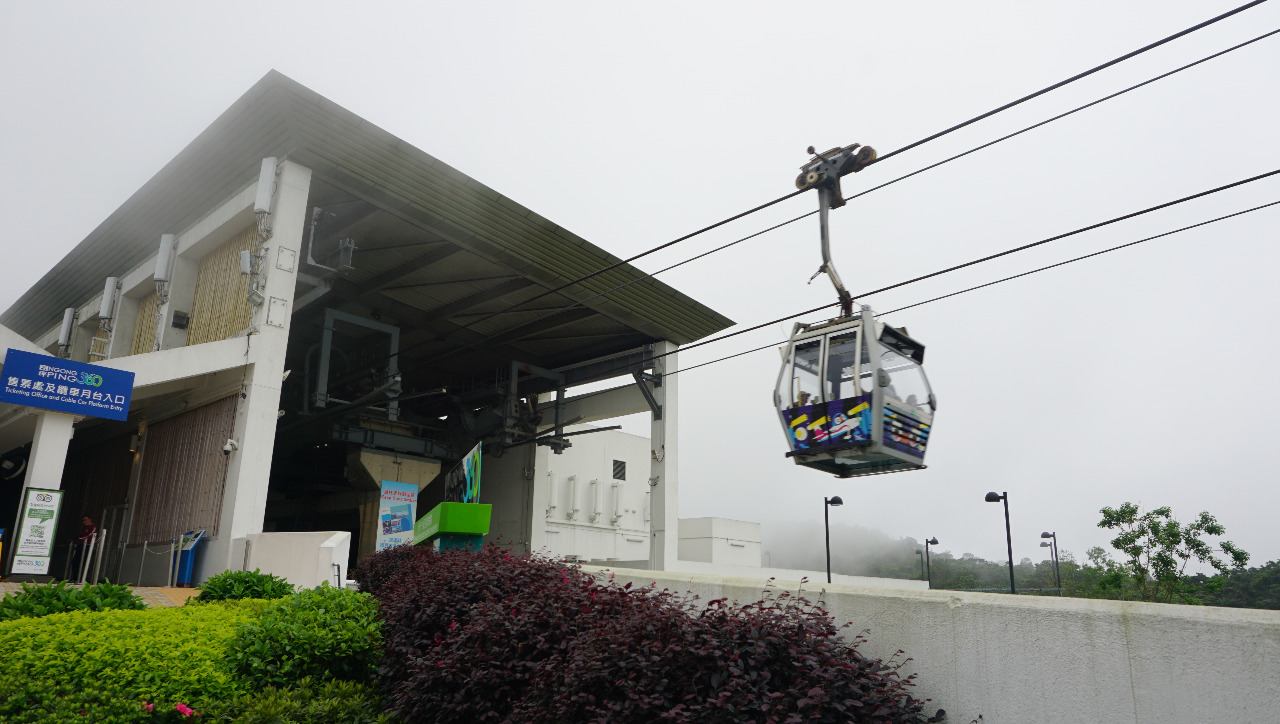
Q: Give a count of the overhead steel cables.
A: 4